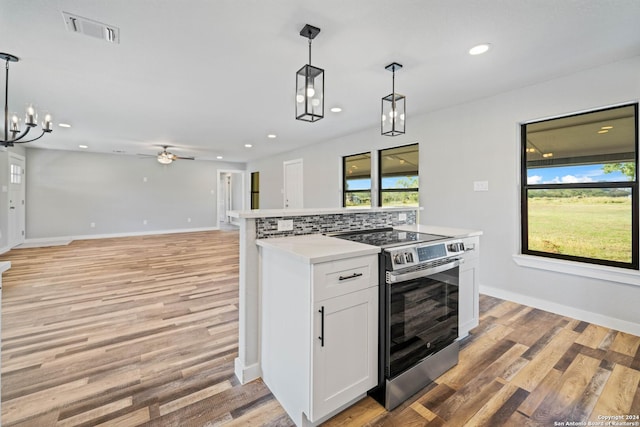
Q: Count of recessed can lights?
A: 7